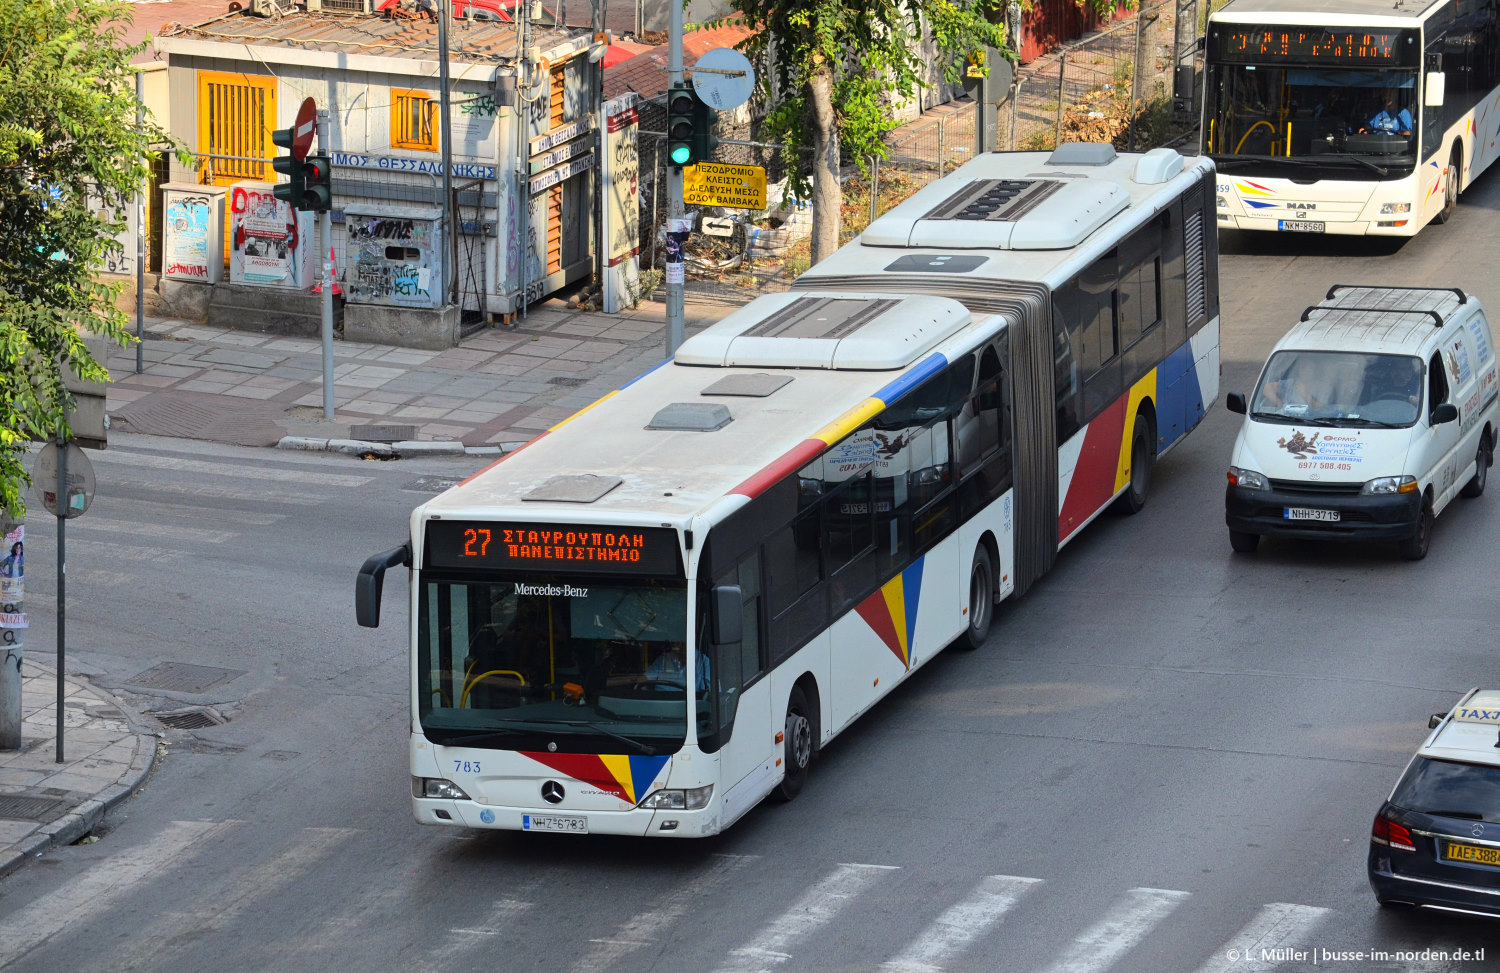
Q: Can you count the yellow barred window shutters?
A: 2